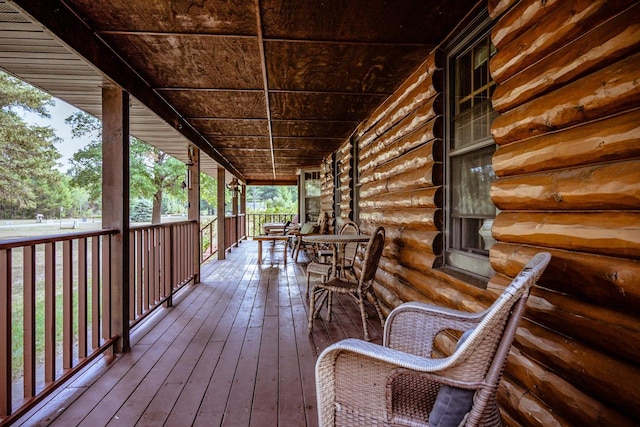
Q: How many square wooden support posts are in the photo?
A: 5